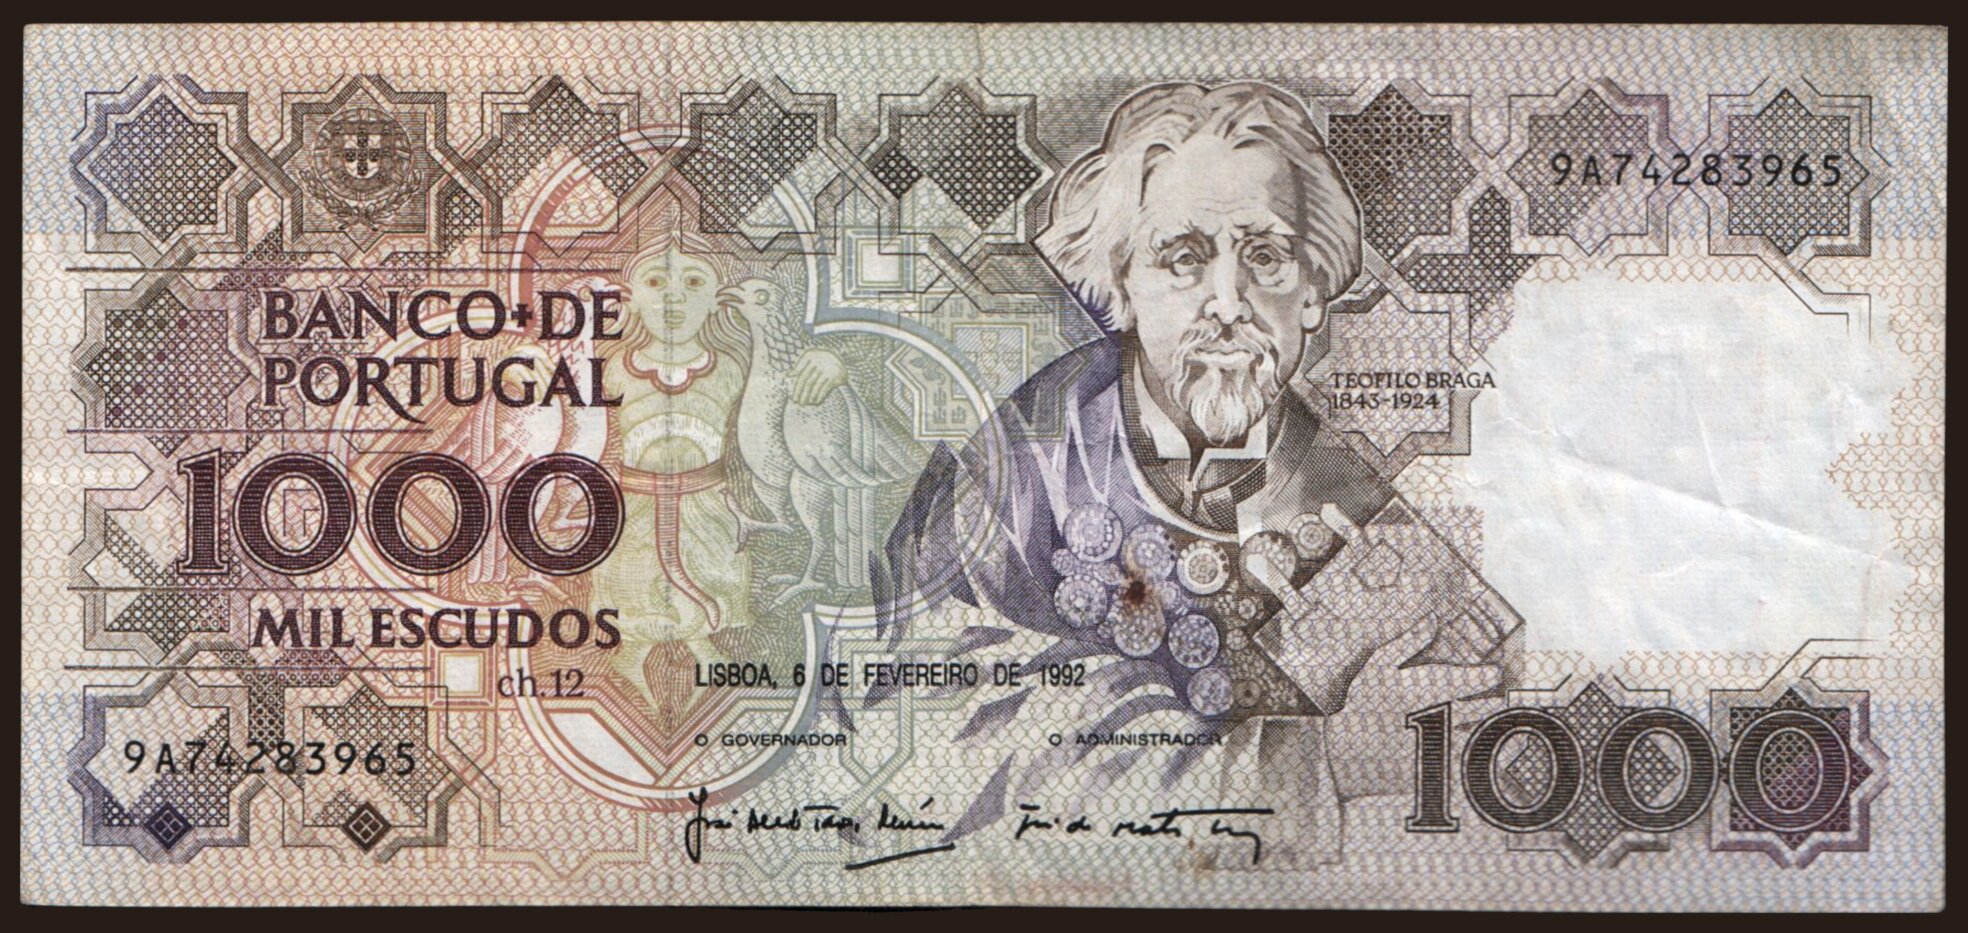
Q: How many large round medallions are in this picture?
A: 9